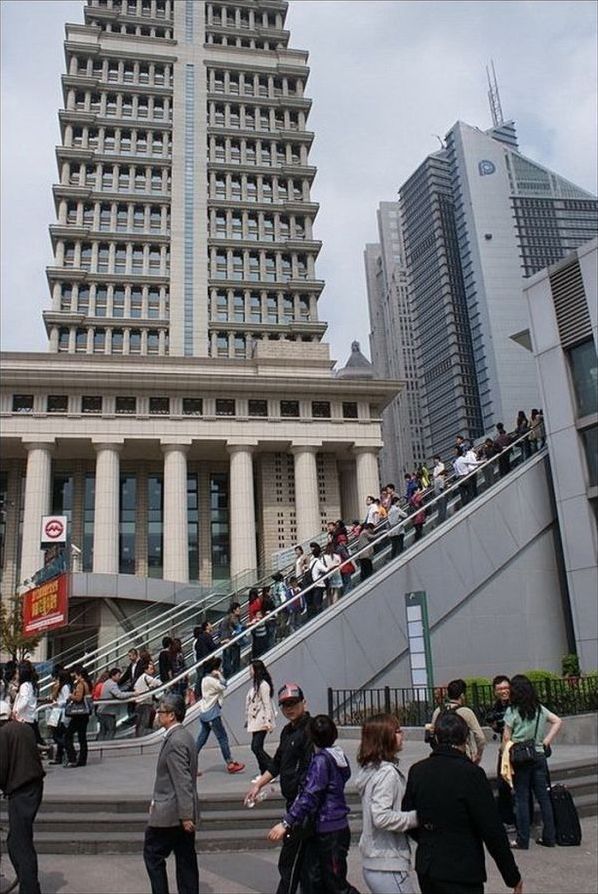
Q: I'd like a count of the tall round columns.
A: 6